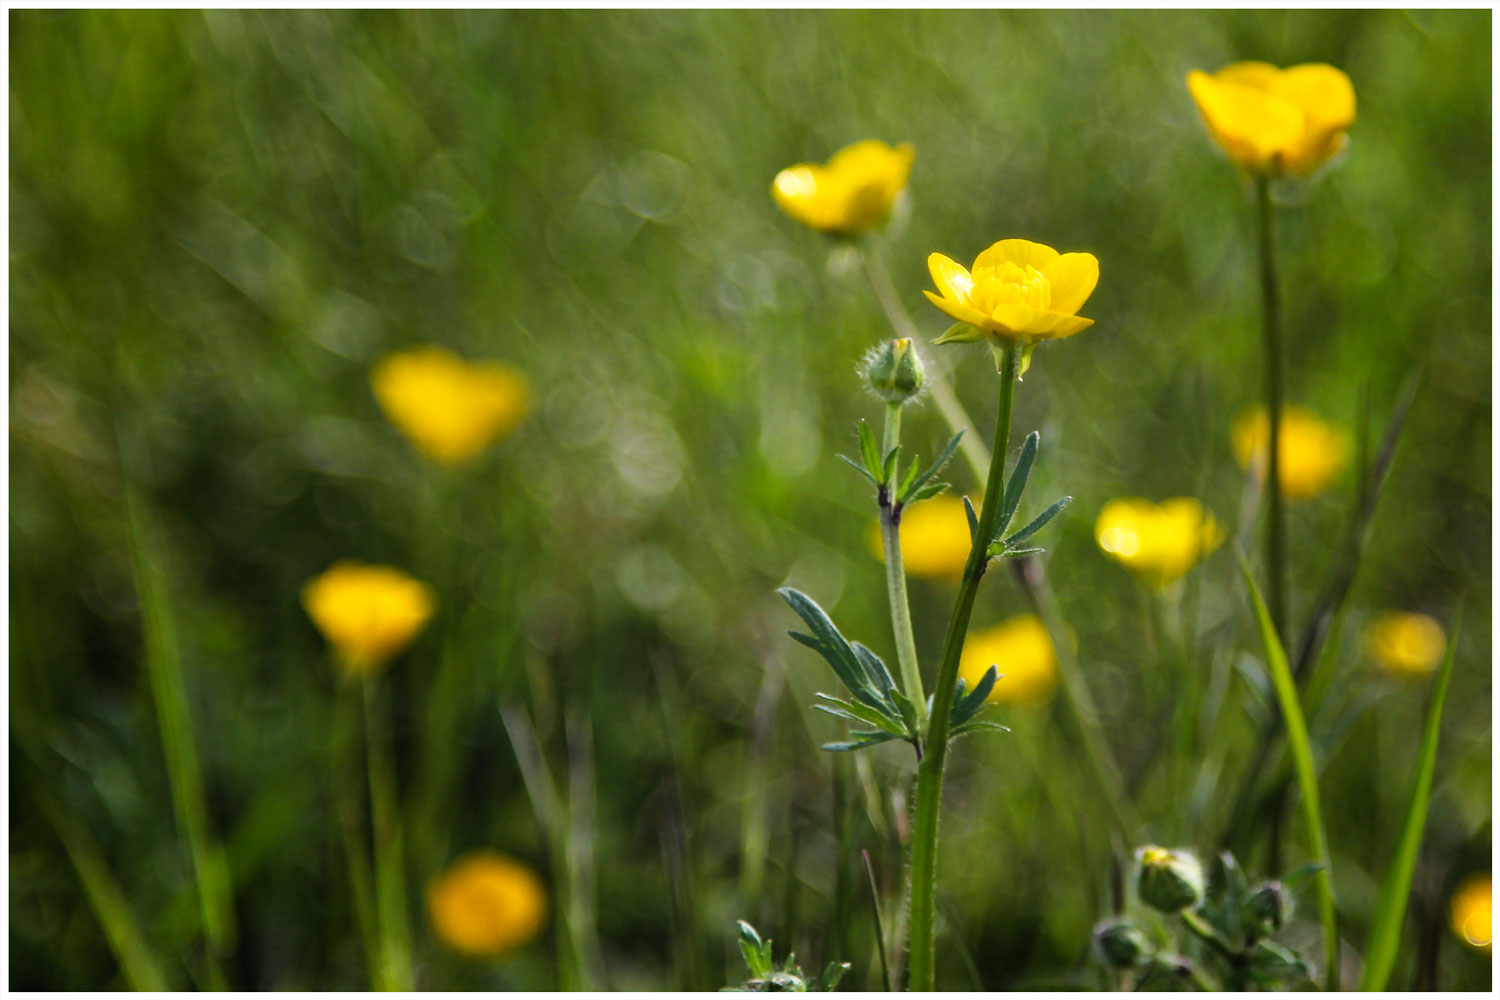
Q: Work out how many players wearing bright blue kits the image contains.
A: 0